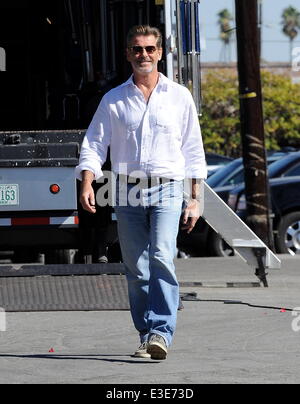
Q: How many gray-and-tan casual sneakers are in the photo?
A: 2